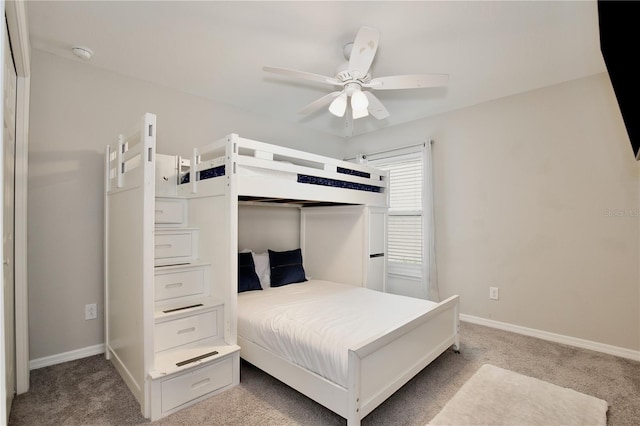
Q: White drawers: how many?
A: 5